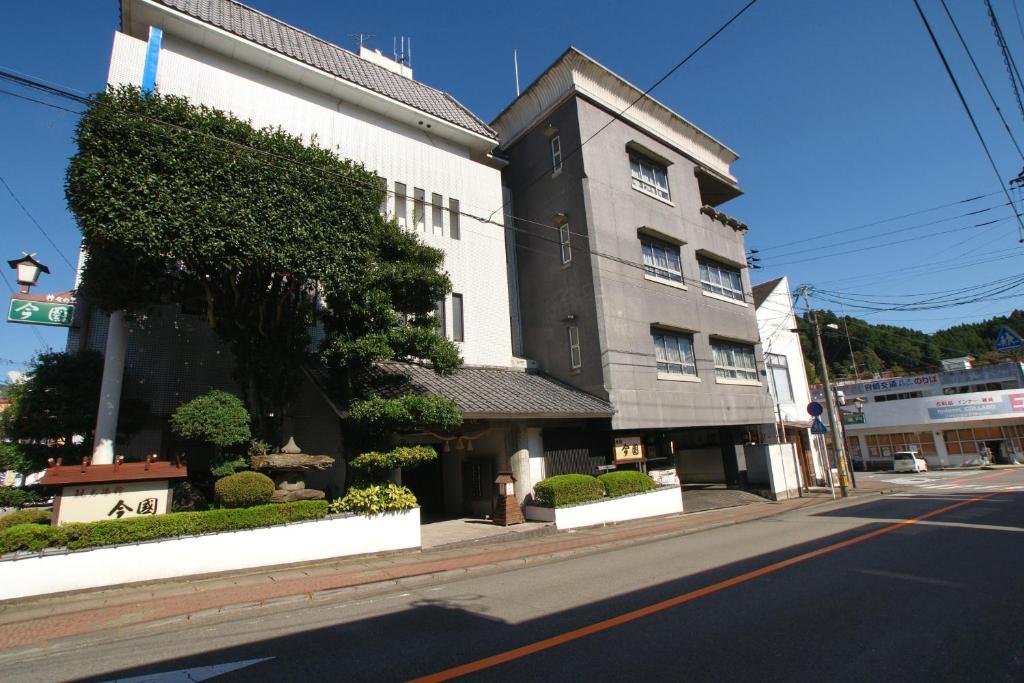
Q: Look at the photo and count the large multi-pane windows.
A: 5